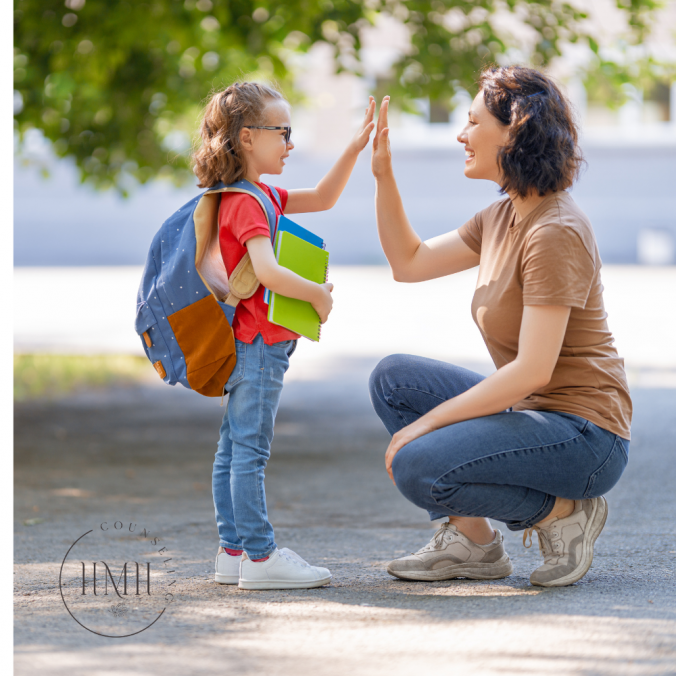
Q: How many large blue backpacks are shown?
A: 1